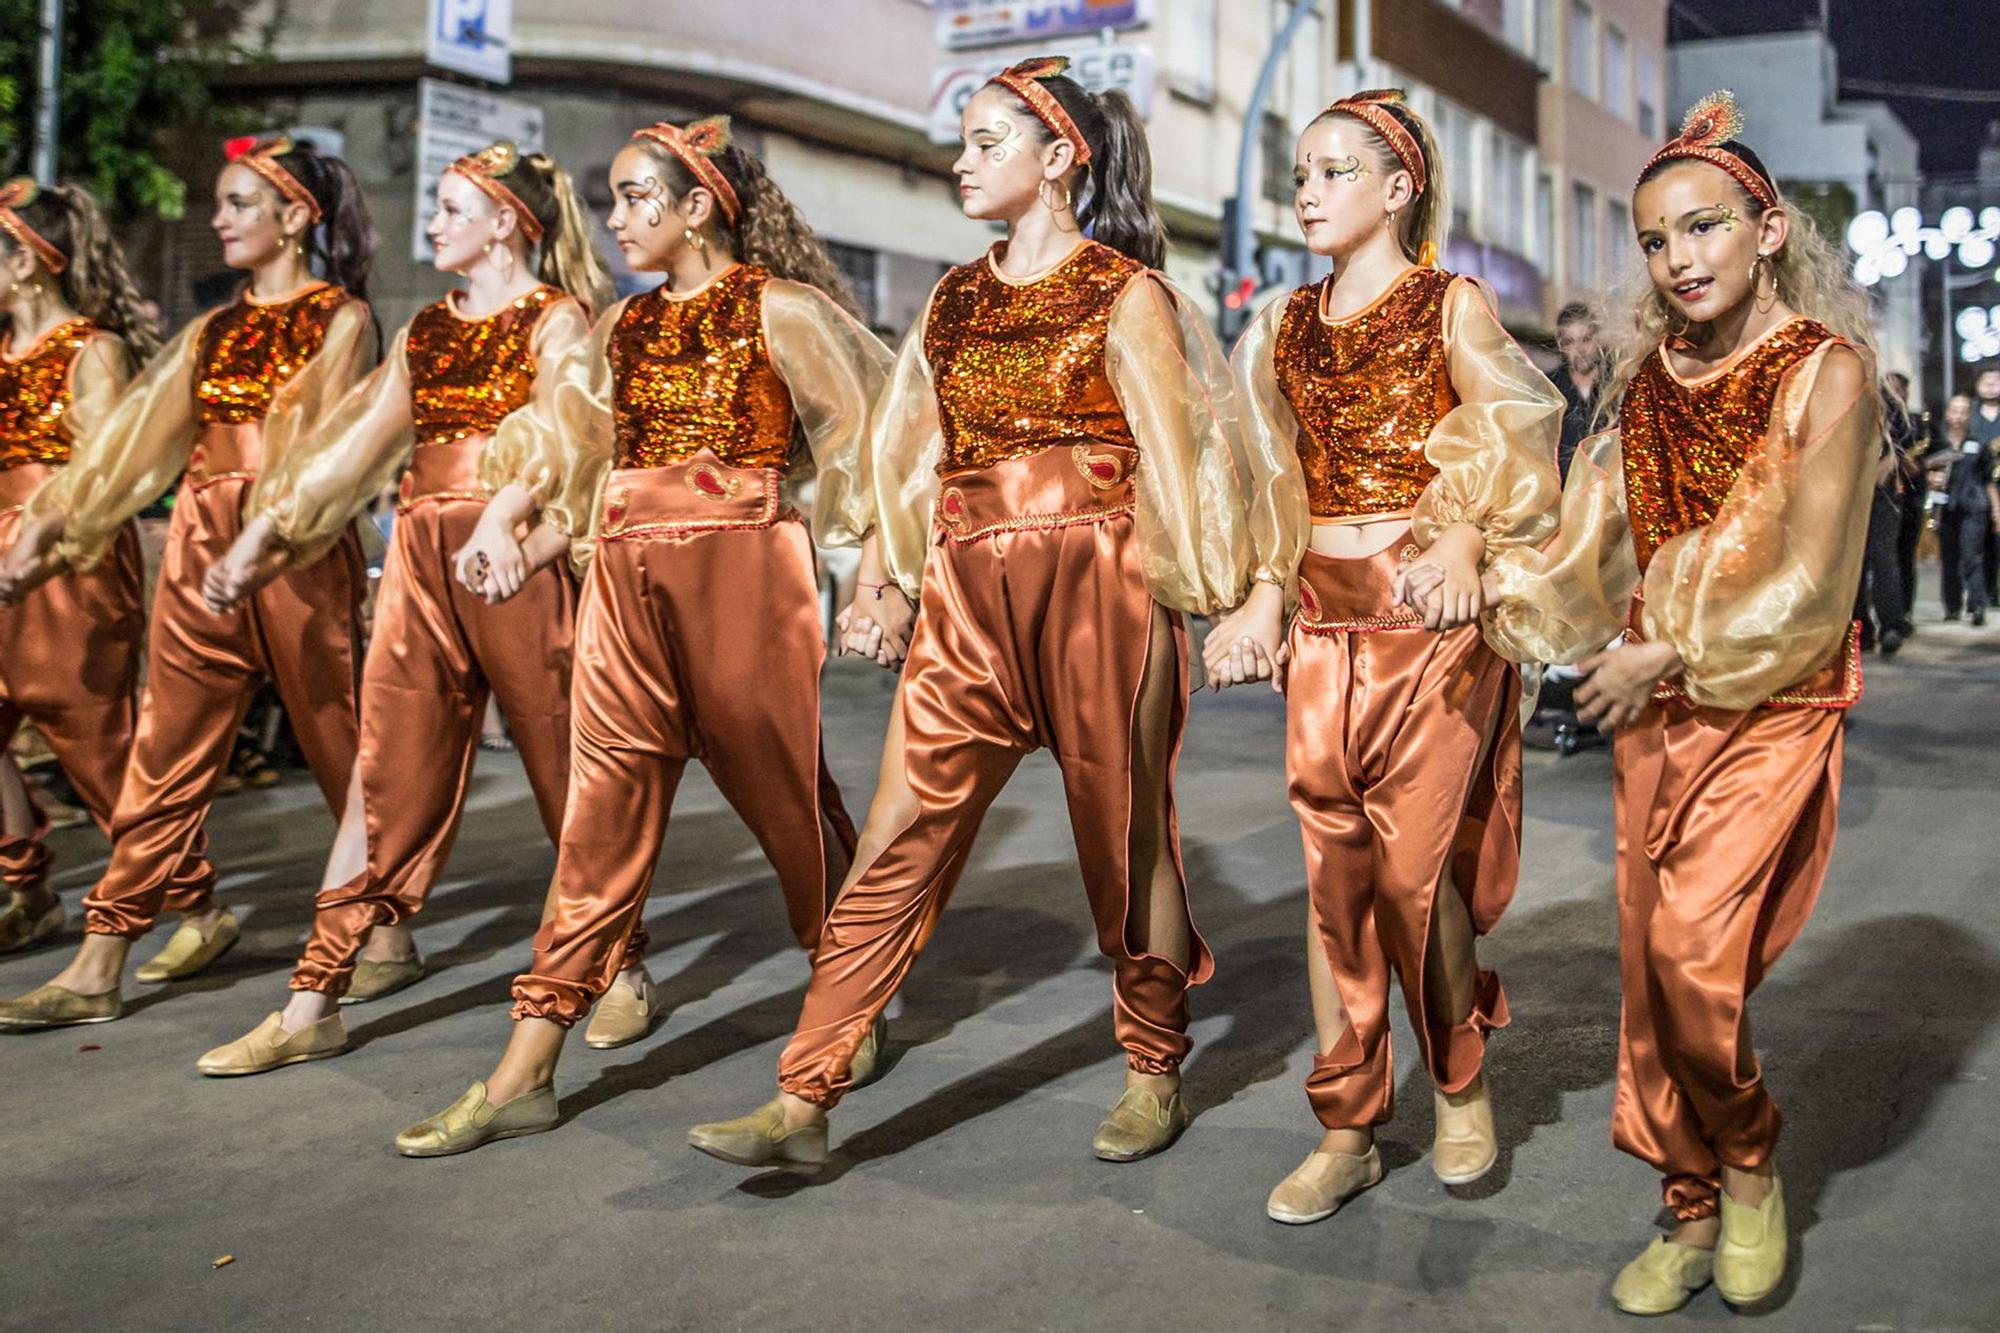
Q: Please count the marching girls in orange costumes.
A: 7